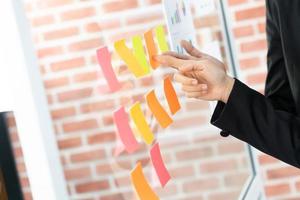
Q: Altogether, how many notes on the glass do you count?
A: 11